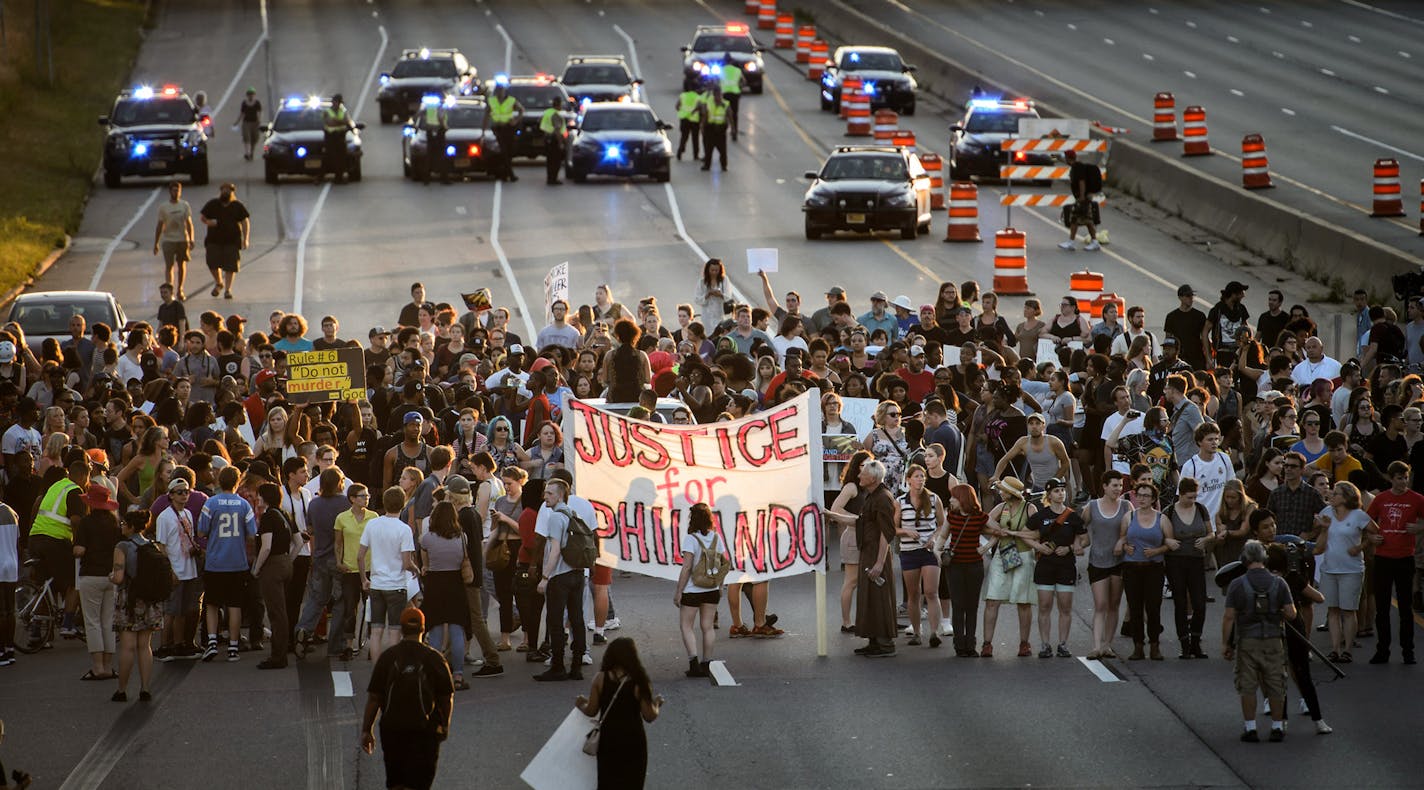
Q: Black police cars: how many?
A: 11